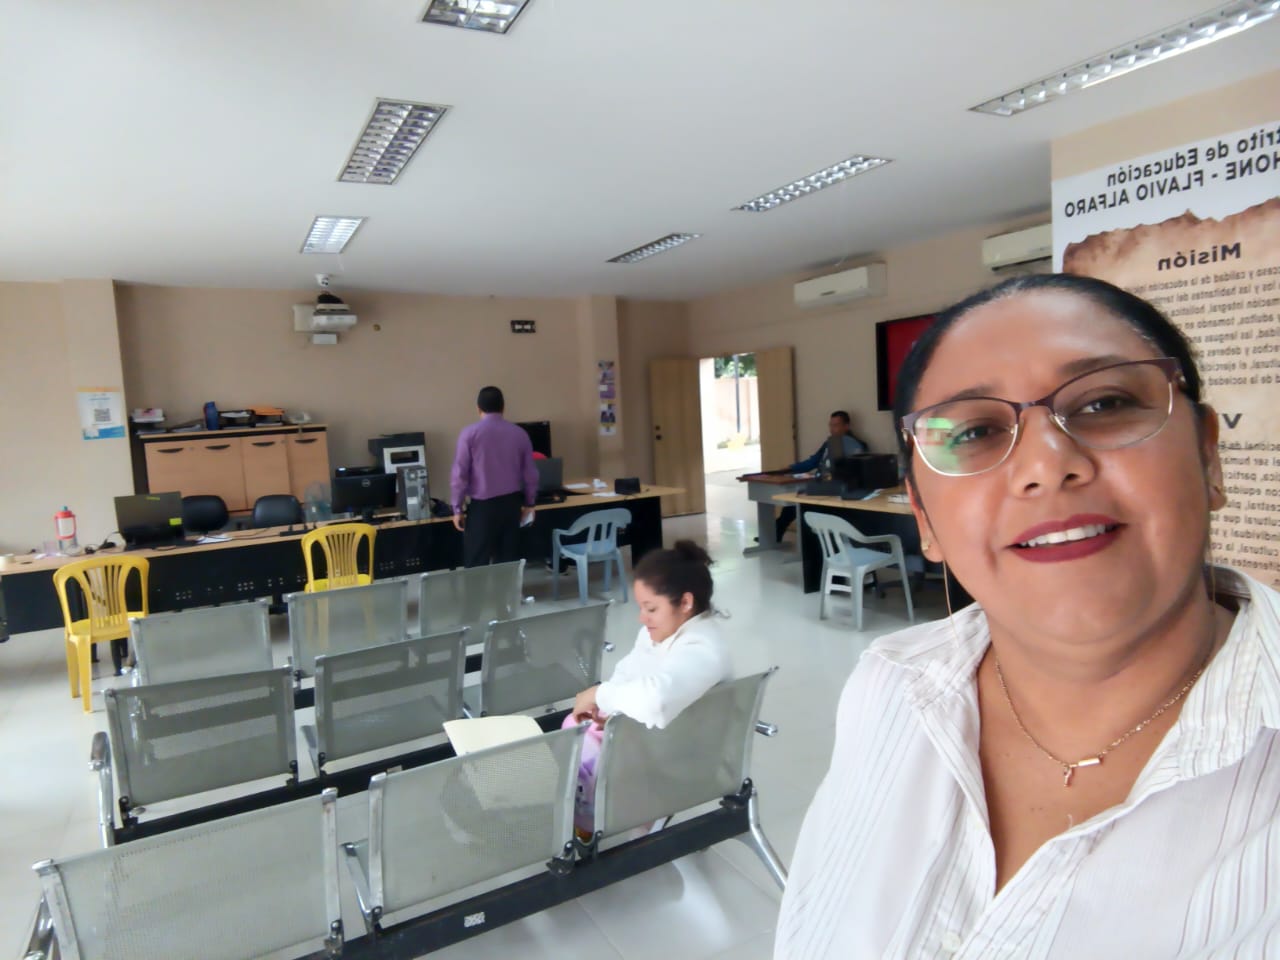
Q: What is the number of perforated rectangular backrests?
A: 9